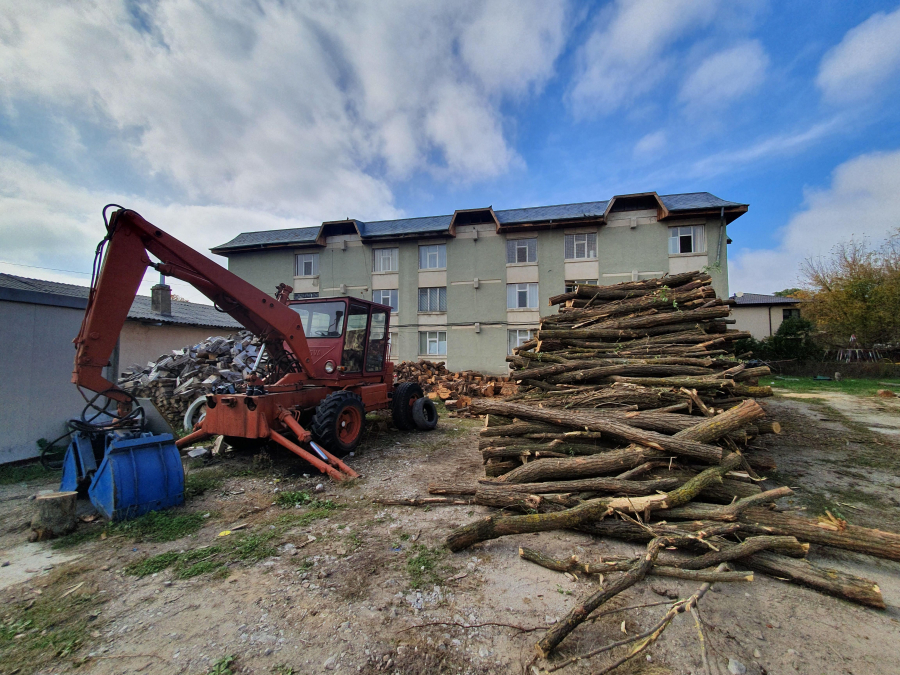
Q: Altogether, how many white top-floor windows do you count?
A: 6